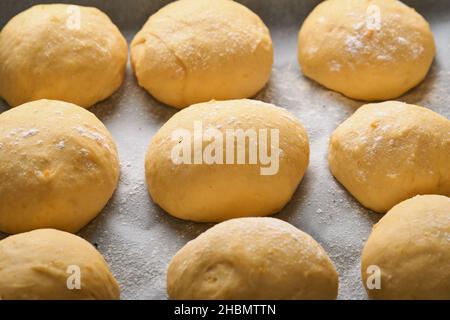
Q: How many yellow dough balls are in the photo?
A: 9